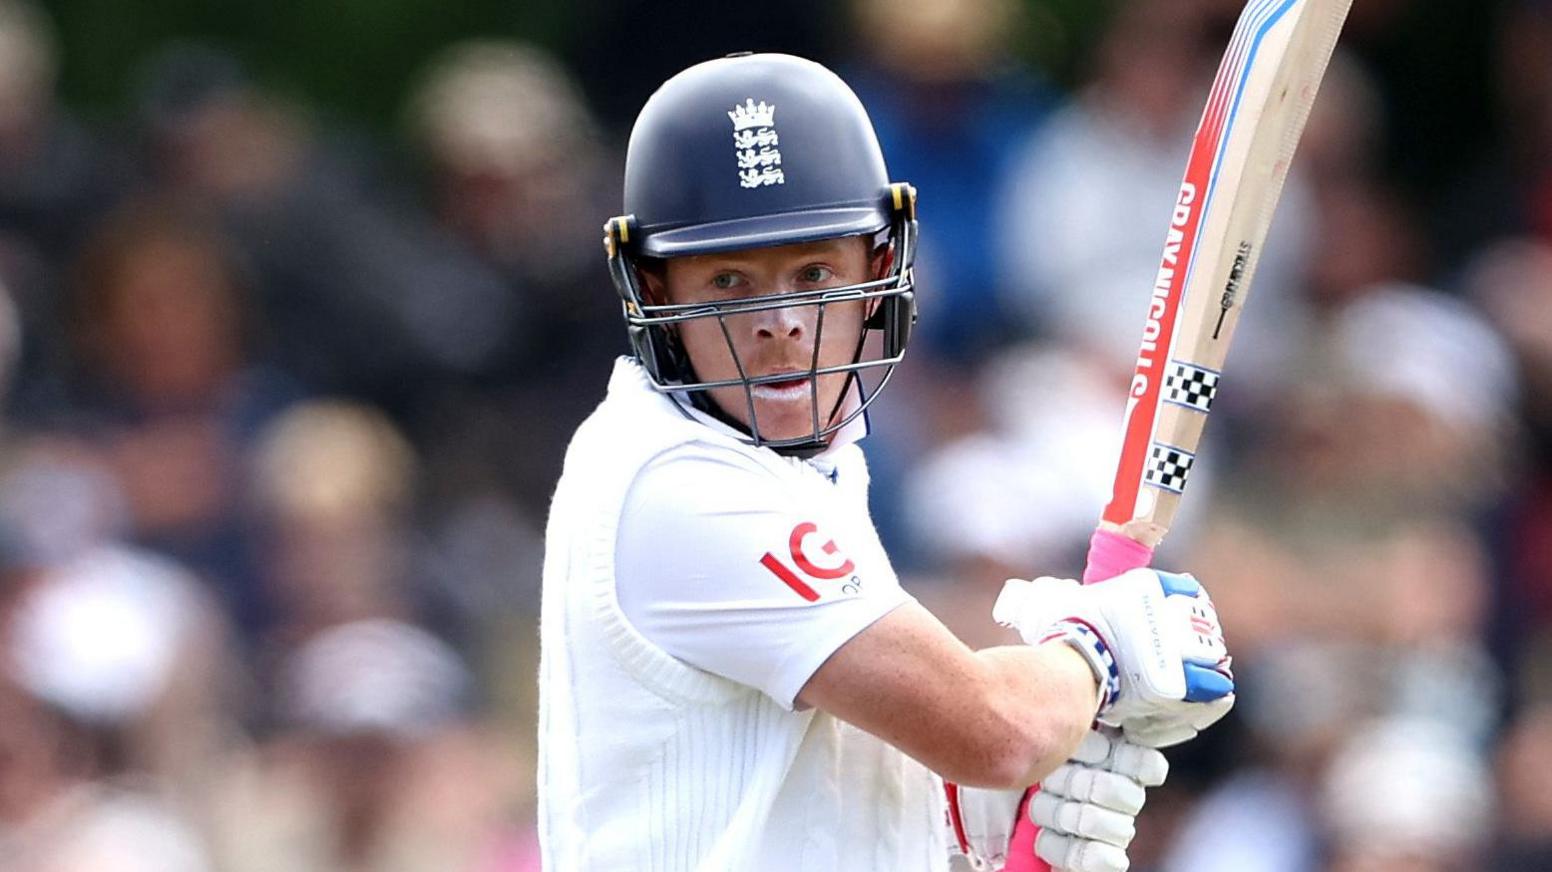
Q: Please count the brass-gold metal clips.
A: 2